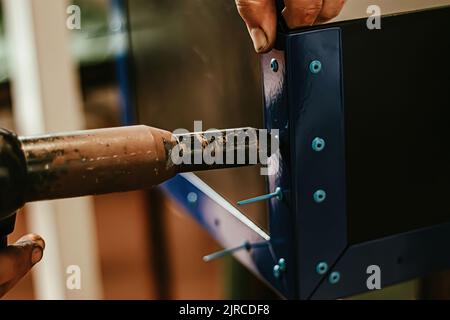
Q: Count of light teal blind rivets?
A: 11